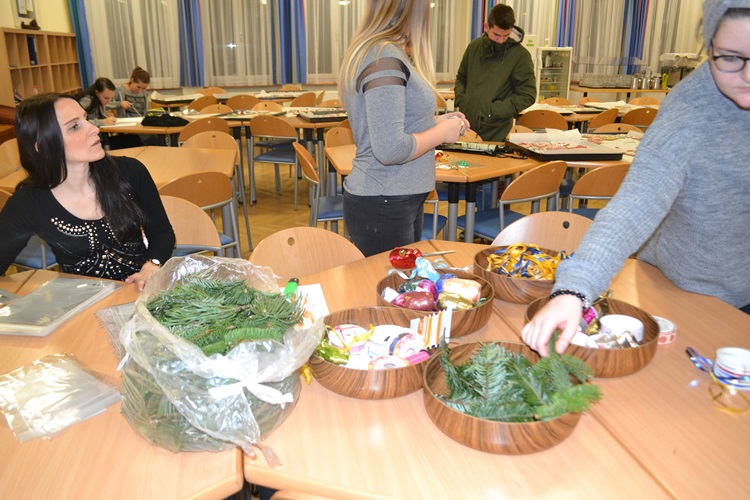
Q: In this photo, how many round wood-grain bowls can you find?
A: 5